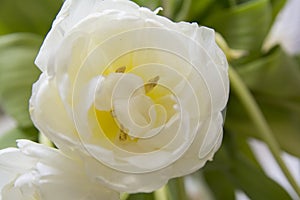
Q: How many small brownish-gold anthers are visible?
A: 3